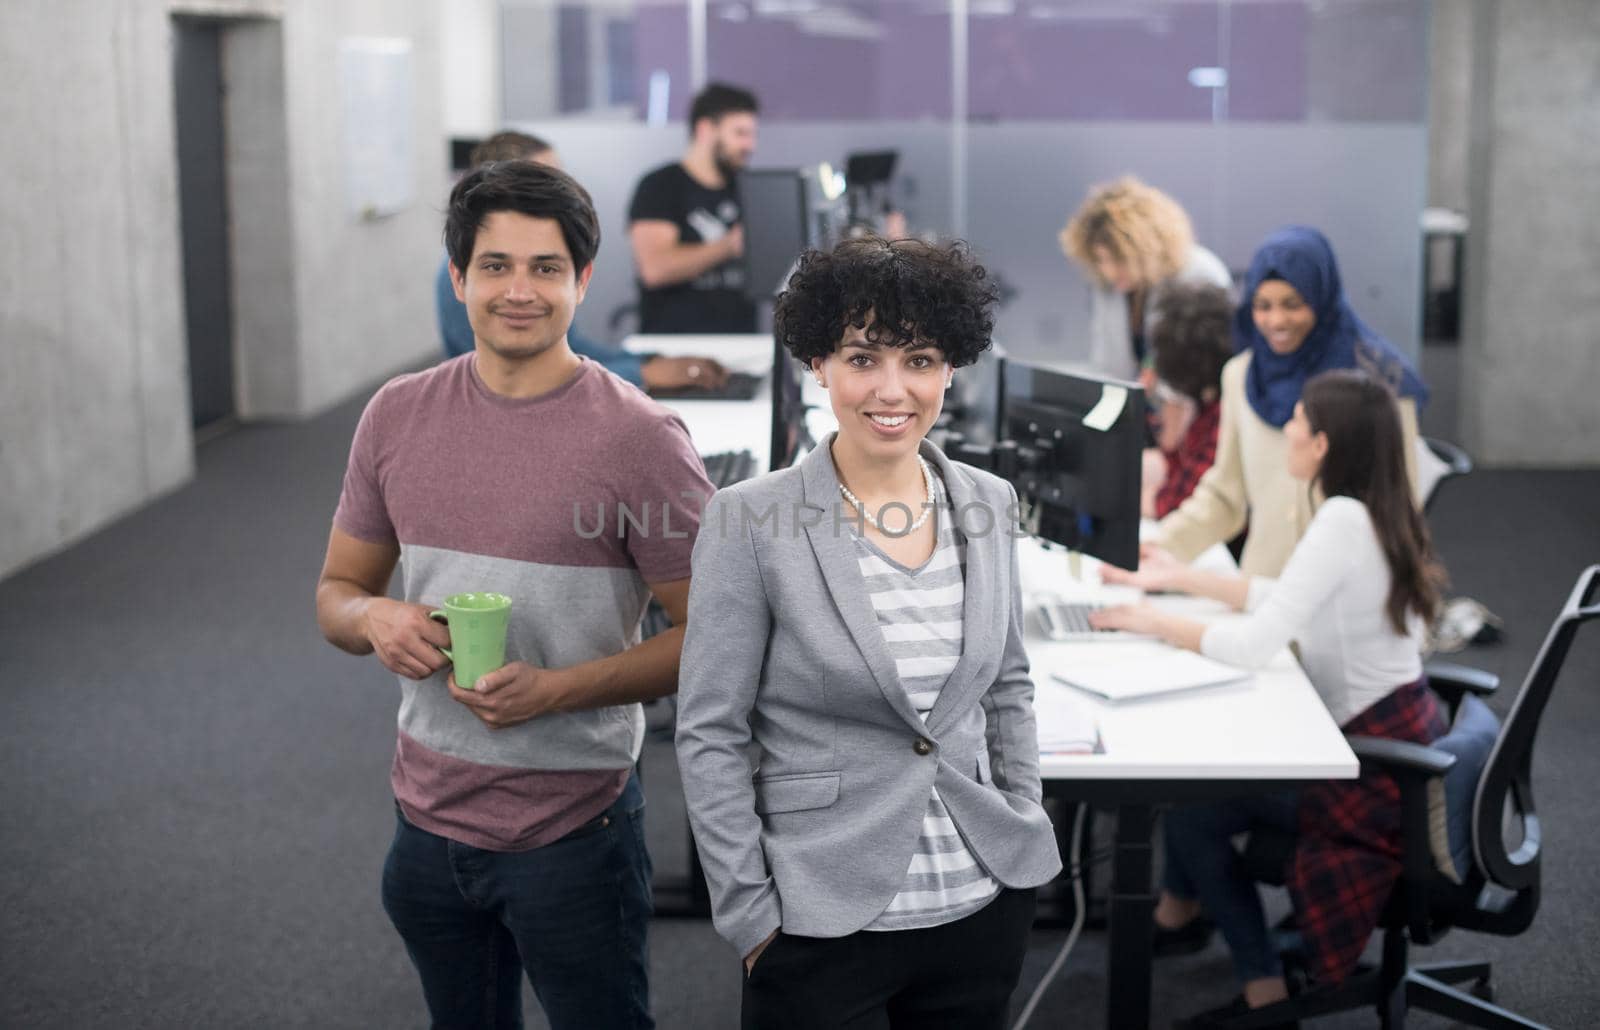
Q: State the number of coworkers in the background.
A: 6